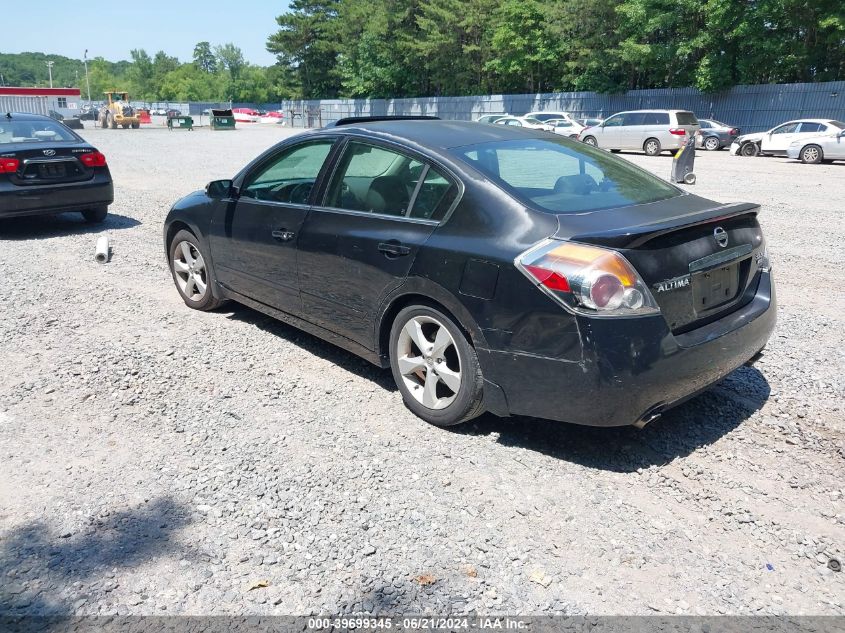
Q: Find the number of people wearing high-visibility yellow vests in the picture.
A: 0